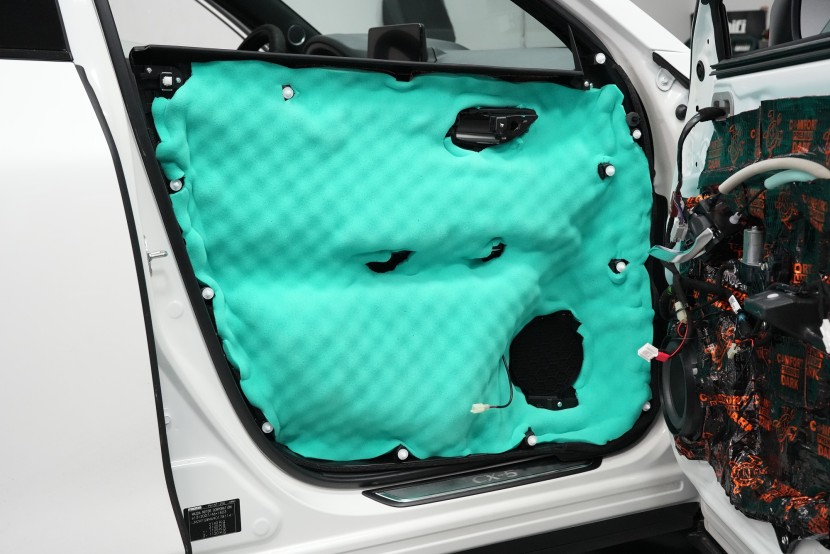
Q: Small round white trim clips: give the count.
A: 11